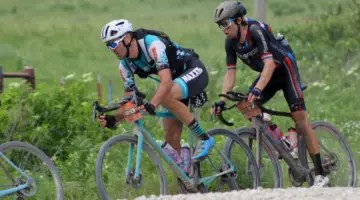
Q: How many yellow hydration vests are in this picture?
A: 0